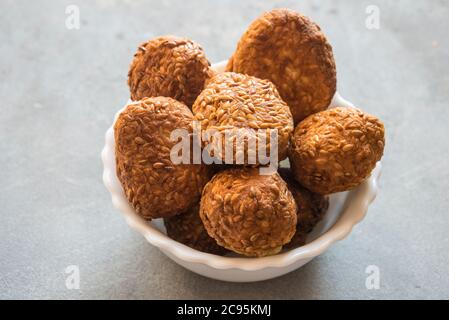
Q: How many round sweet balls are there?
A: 8